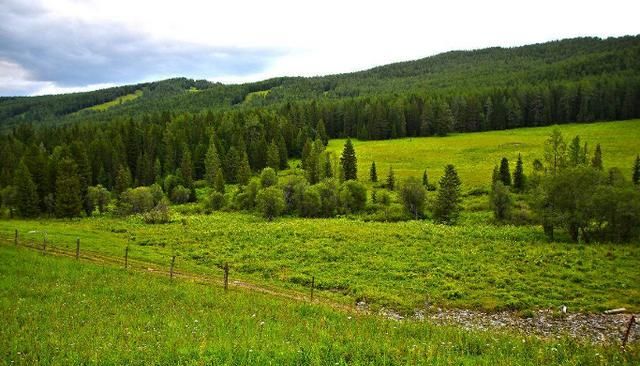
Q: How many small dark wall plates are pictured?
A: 0